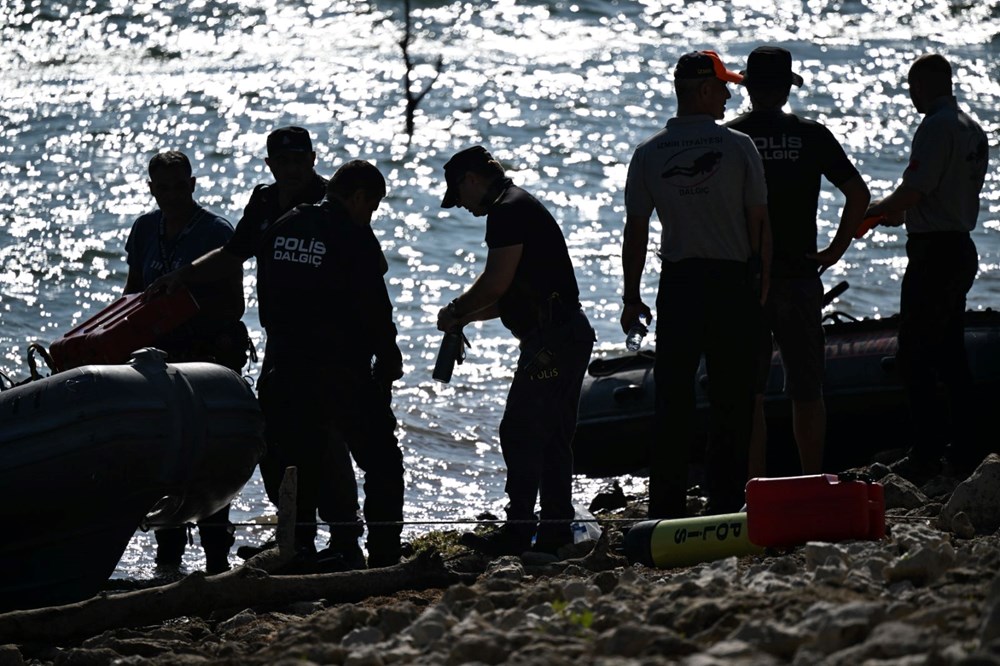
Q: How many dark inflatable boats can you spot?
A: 2